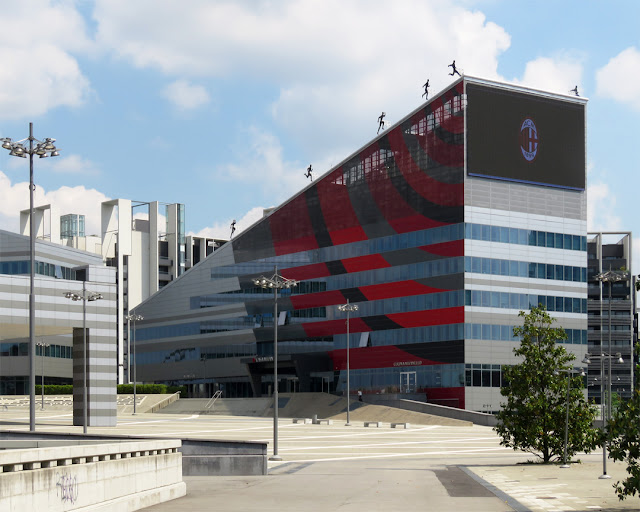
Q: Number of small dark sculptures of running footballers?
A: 6